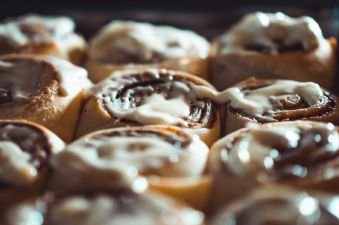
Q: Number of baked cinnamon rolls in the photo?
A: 12